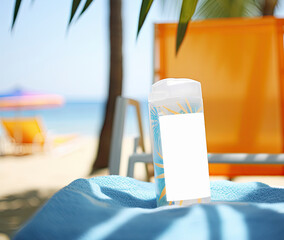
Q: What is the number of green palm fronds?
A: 5